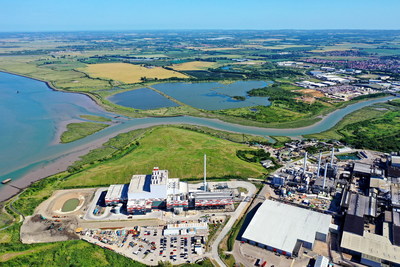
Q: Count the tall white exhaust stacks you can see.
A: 5